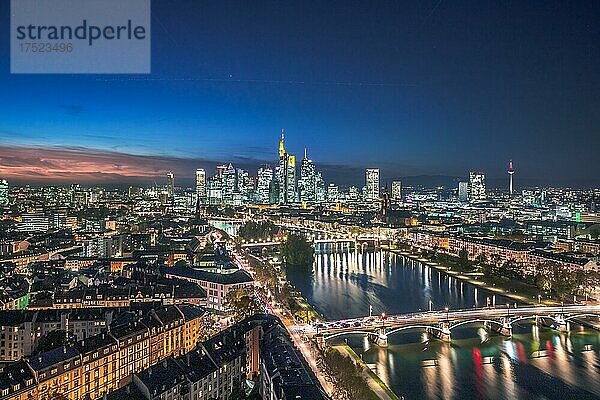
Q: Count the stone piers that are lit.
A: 4